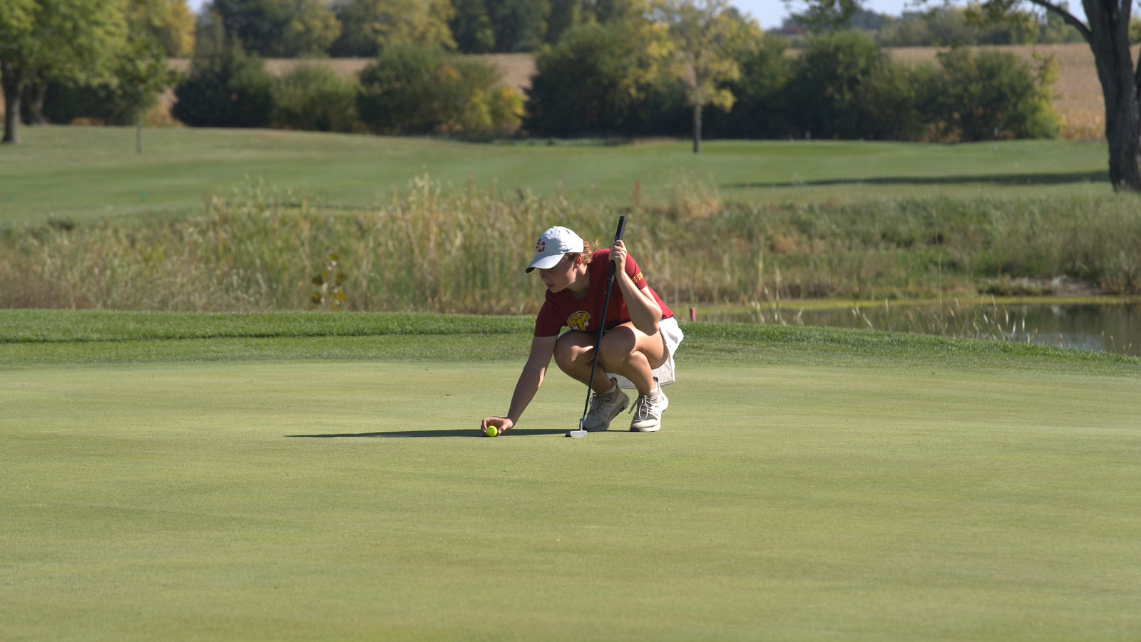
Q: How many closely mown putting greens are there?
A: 1